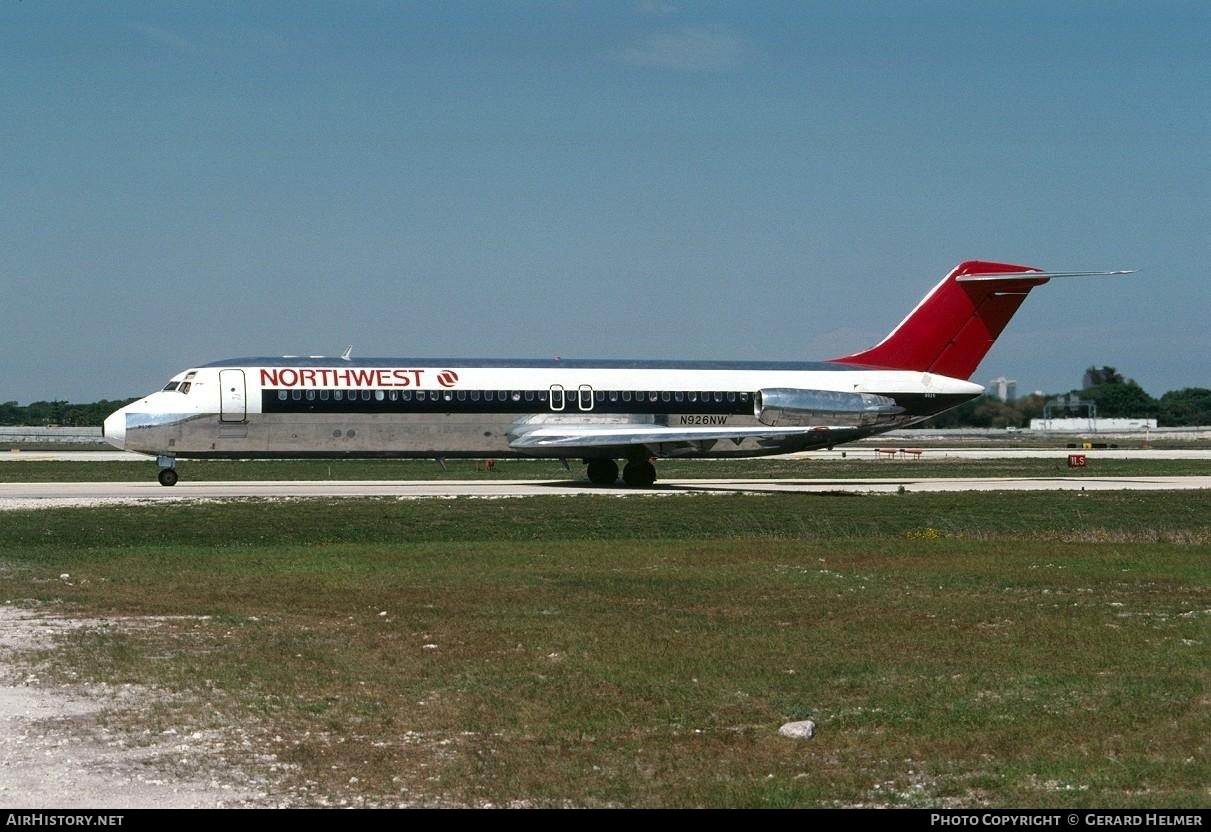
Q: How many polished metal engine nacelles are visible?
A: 1